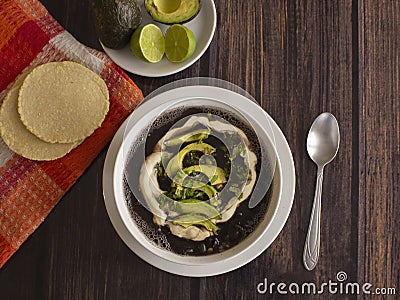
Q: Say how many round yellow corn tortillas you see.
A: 2